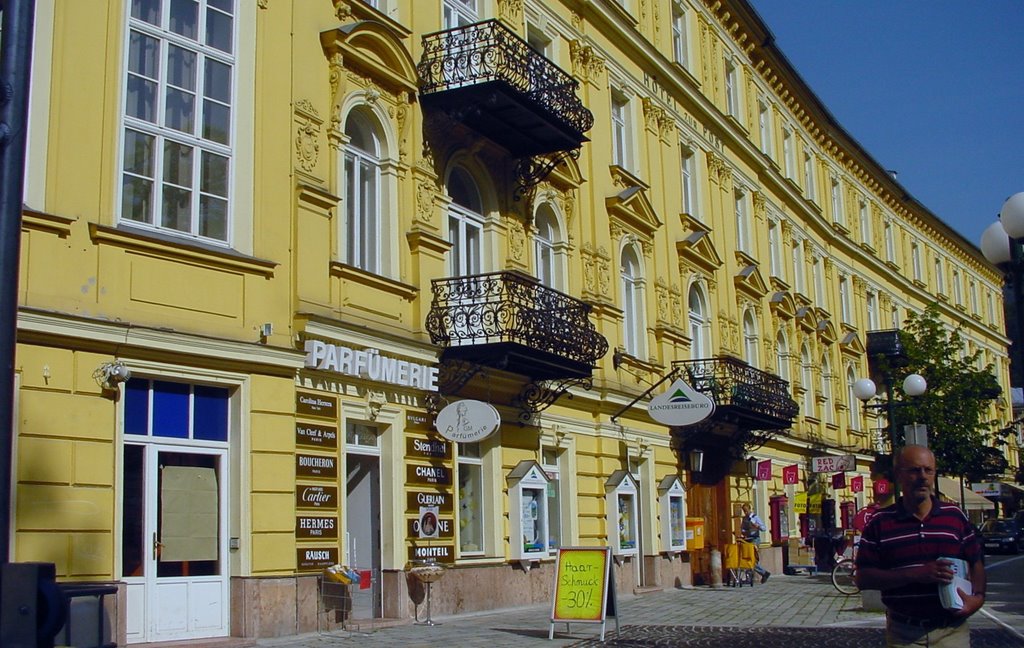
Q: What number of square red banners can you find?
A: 5